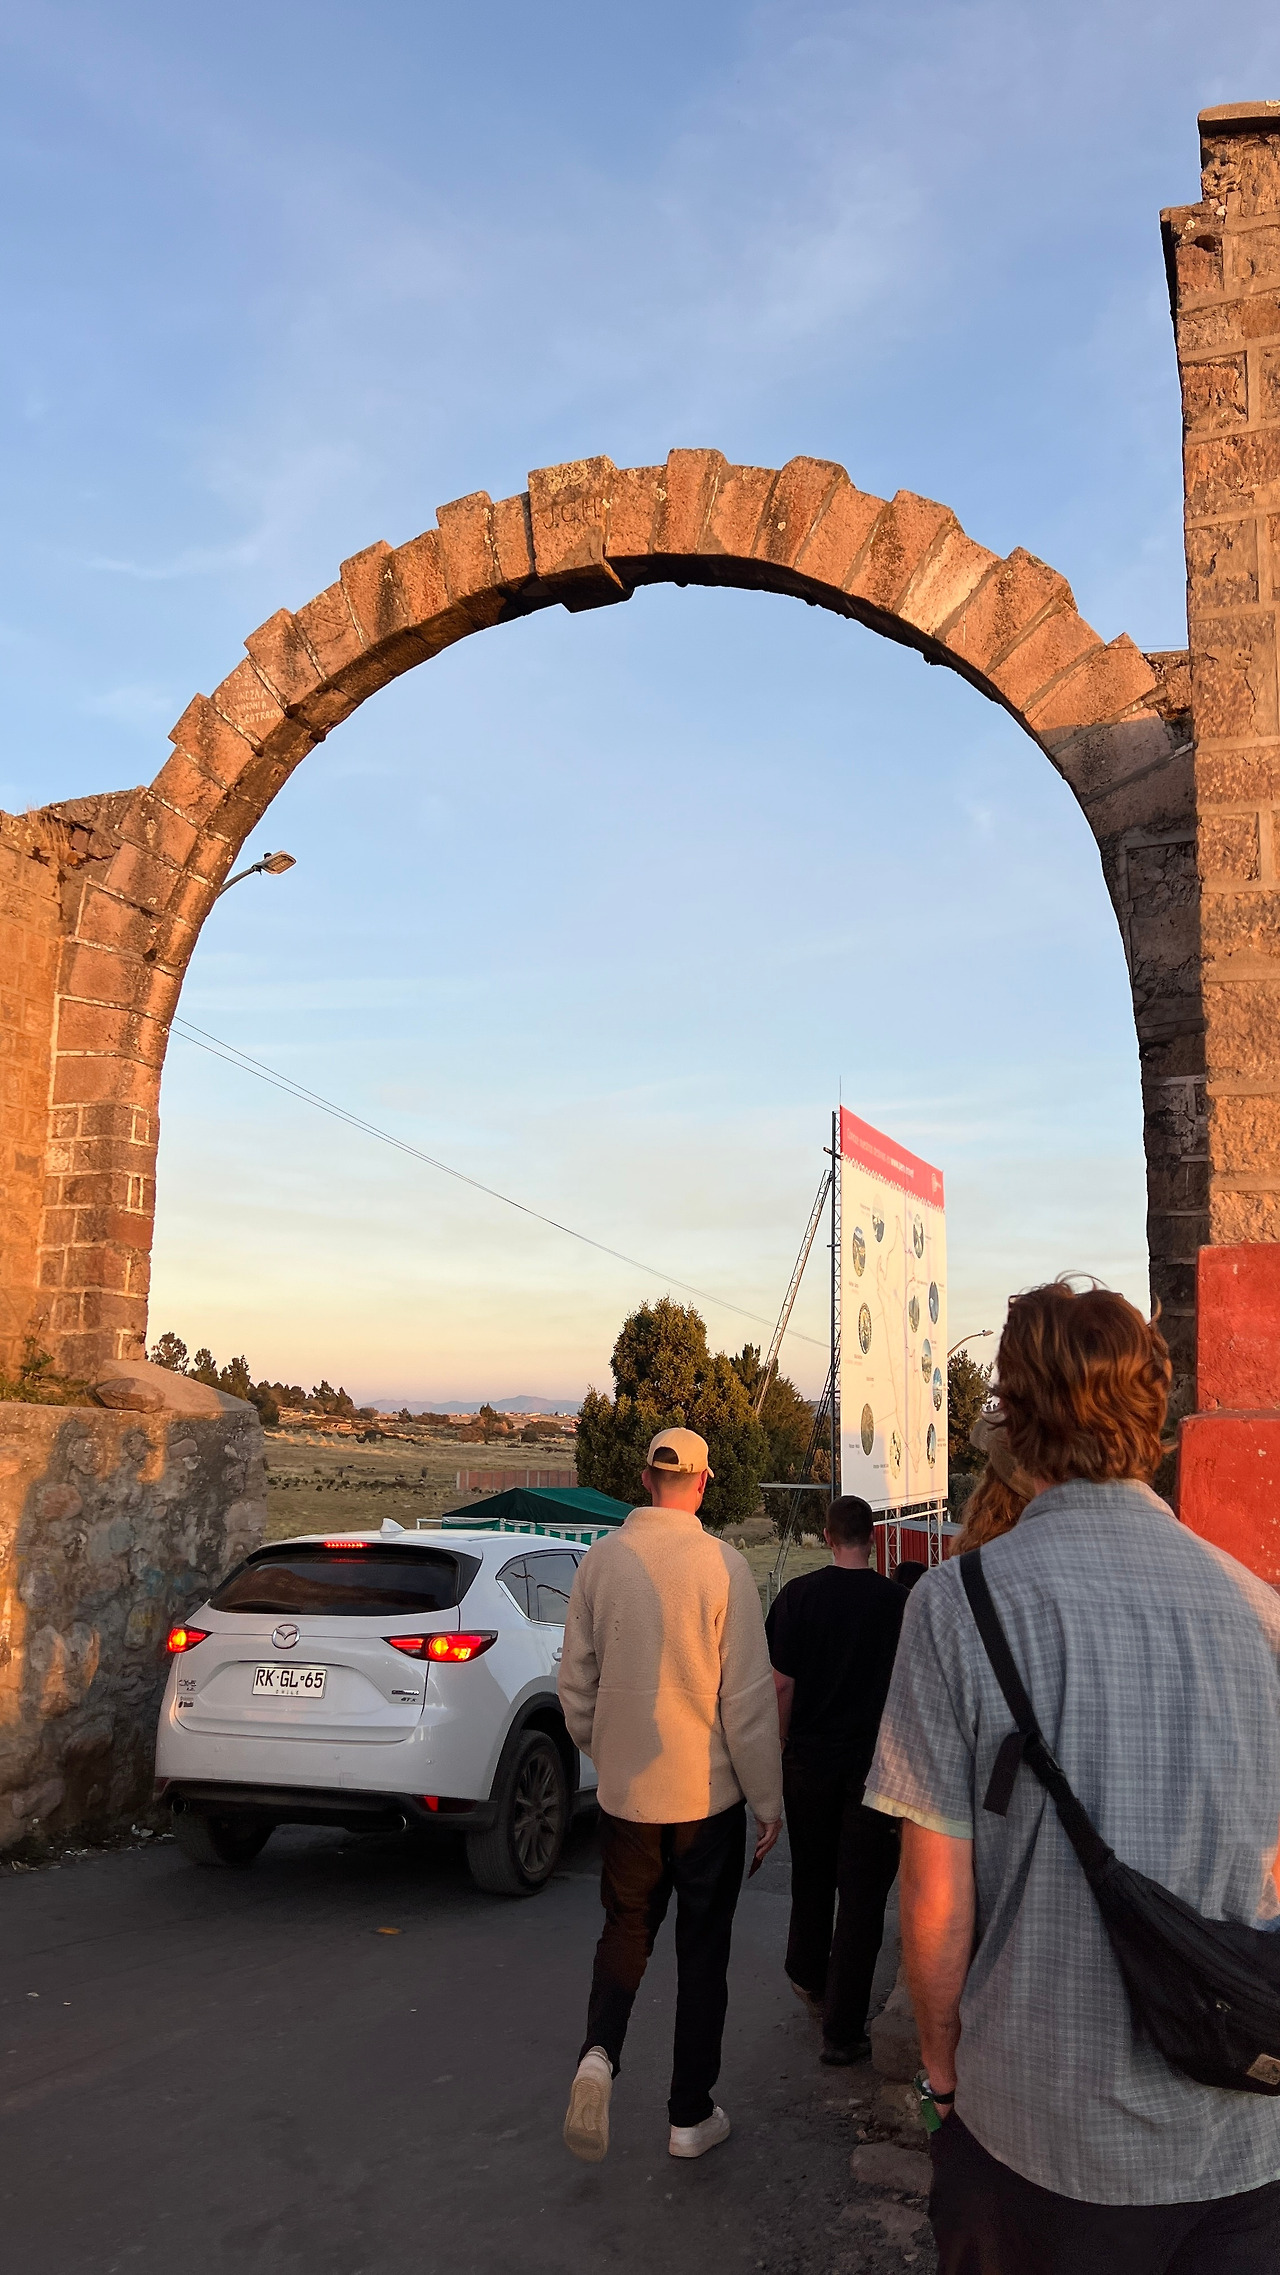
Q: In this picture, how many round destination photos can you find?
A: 11